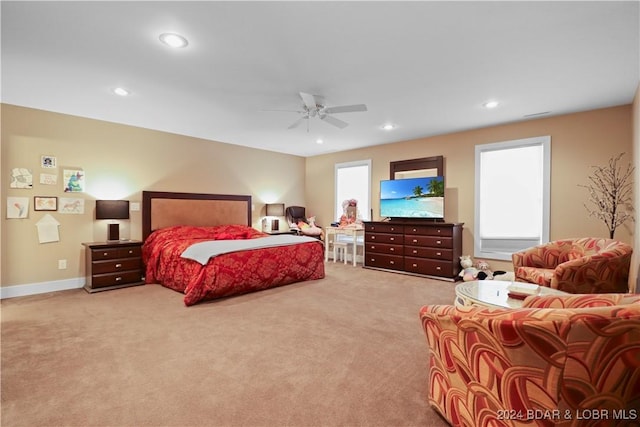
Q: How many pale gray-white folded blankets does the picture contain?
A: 1